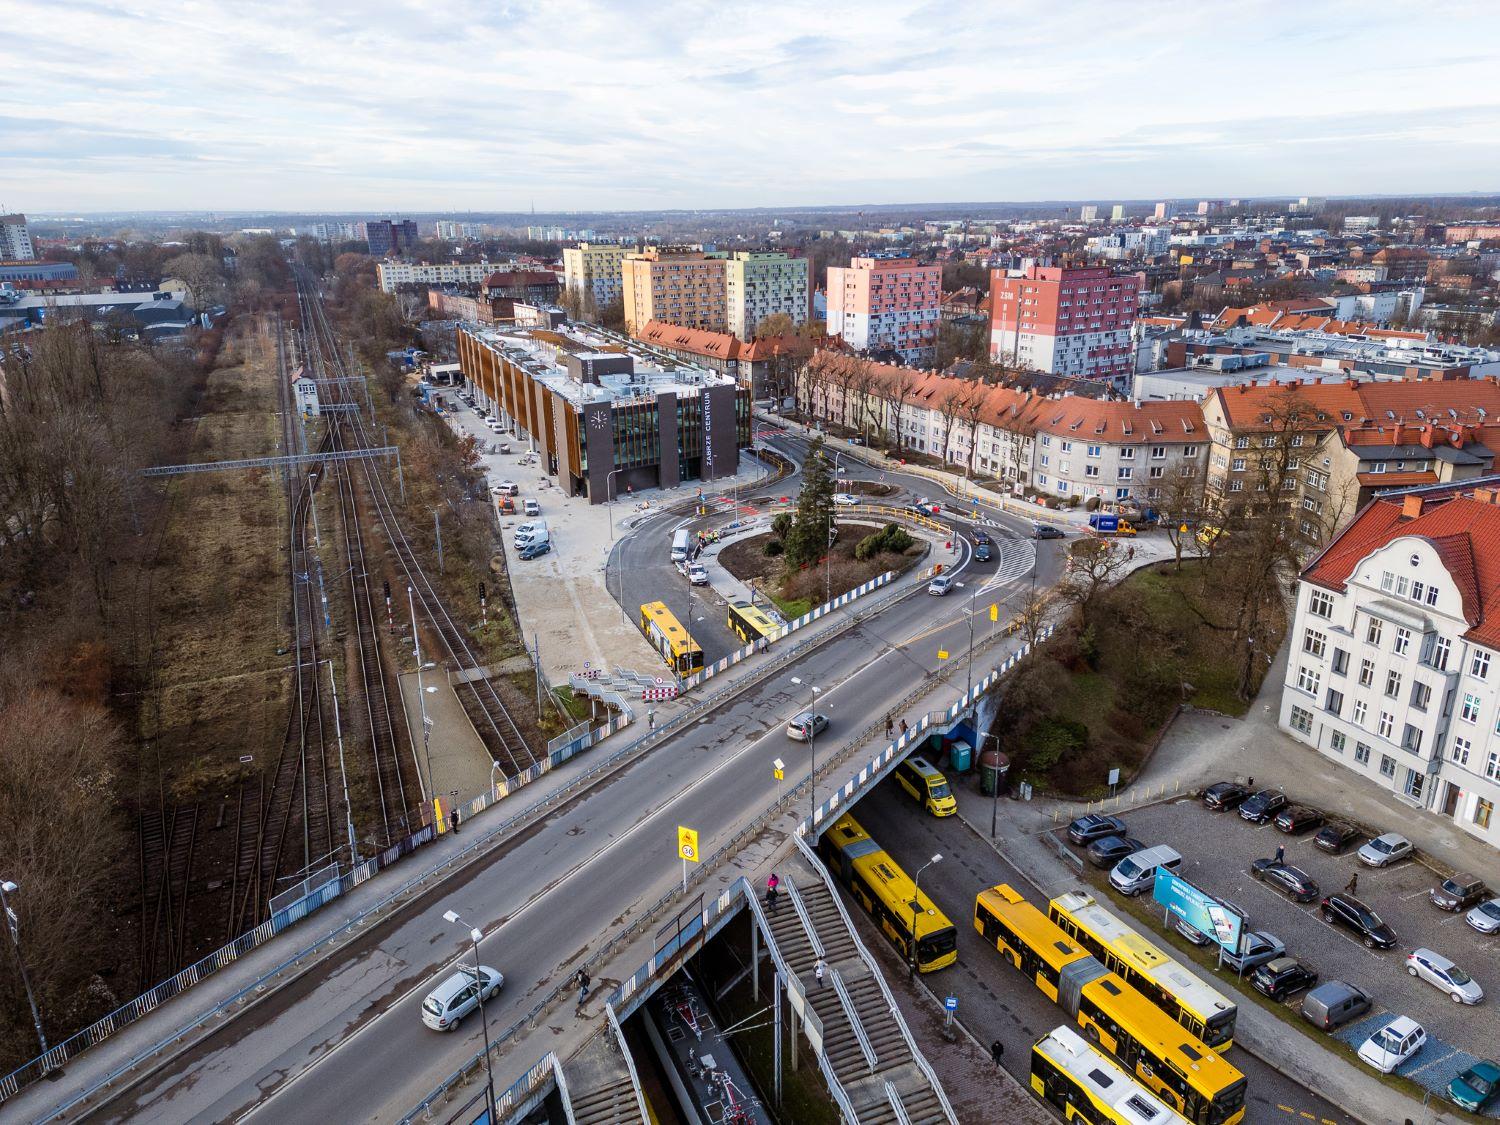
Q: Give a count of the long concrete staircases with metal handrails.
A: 2